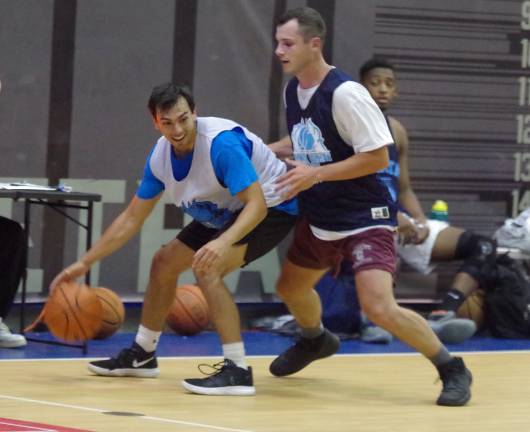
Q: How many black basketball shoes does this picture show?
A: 4